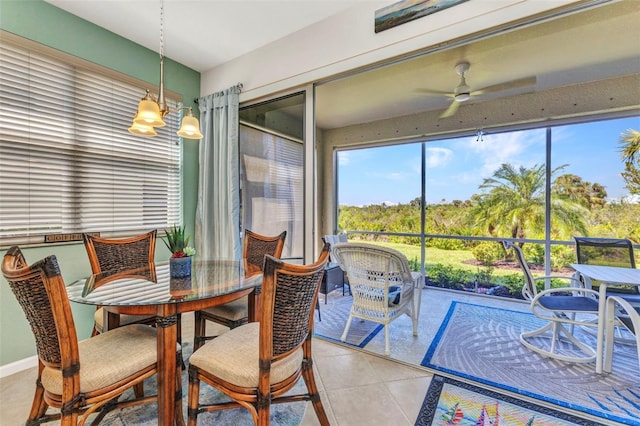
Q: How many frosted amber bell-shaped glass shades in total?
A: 3